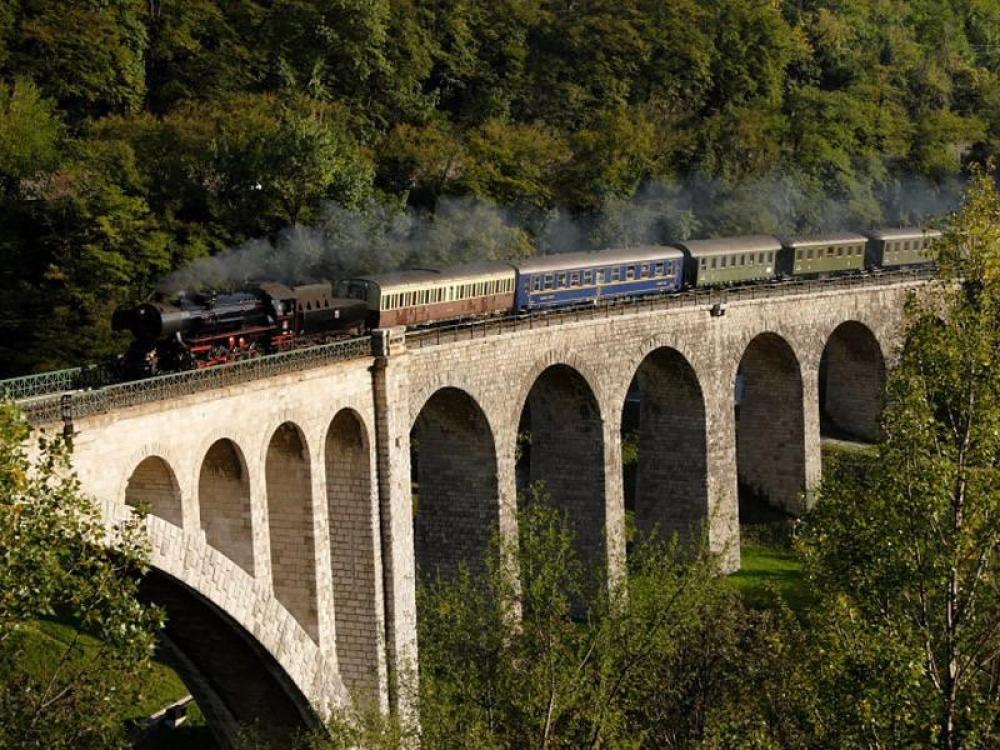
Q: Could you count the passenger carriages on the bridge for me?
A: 5